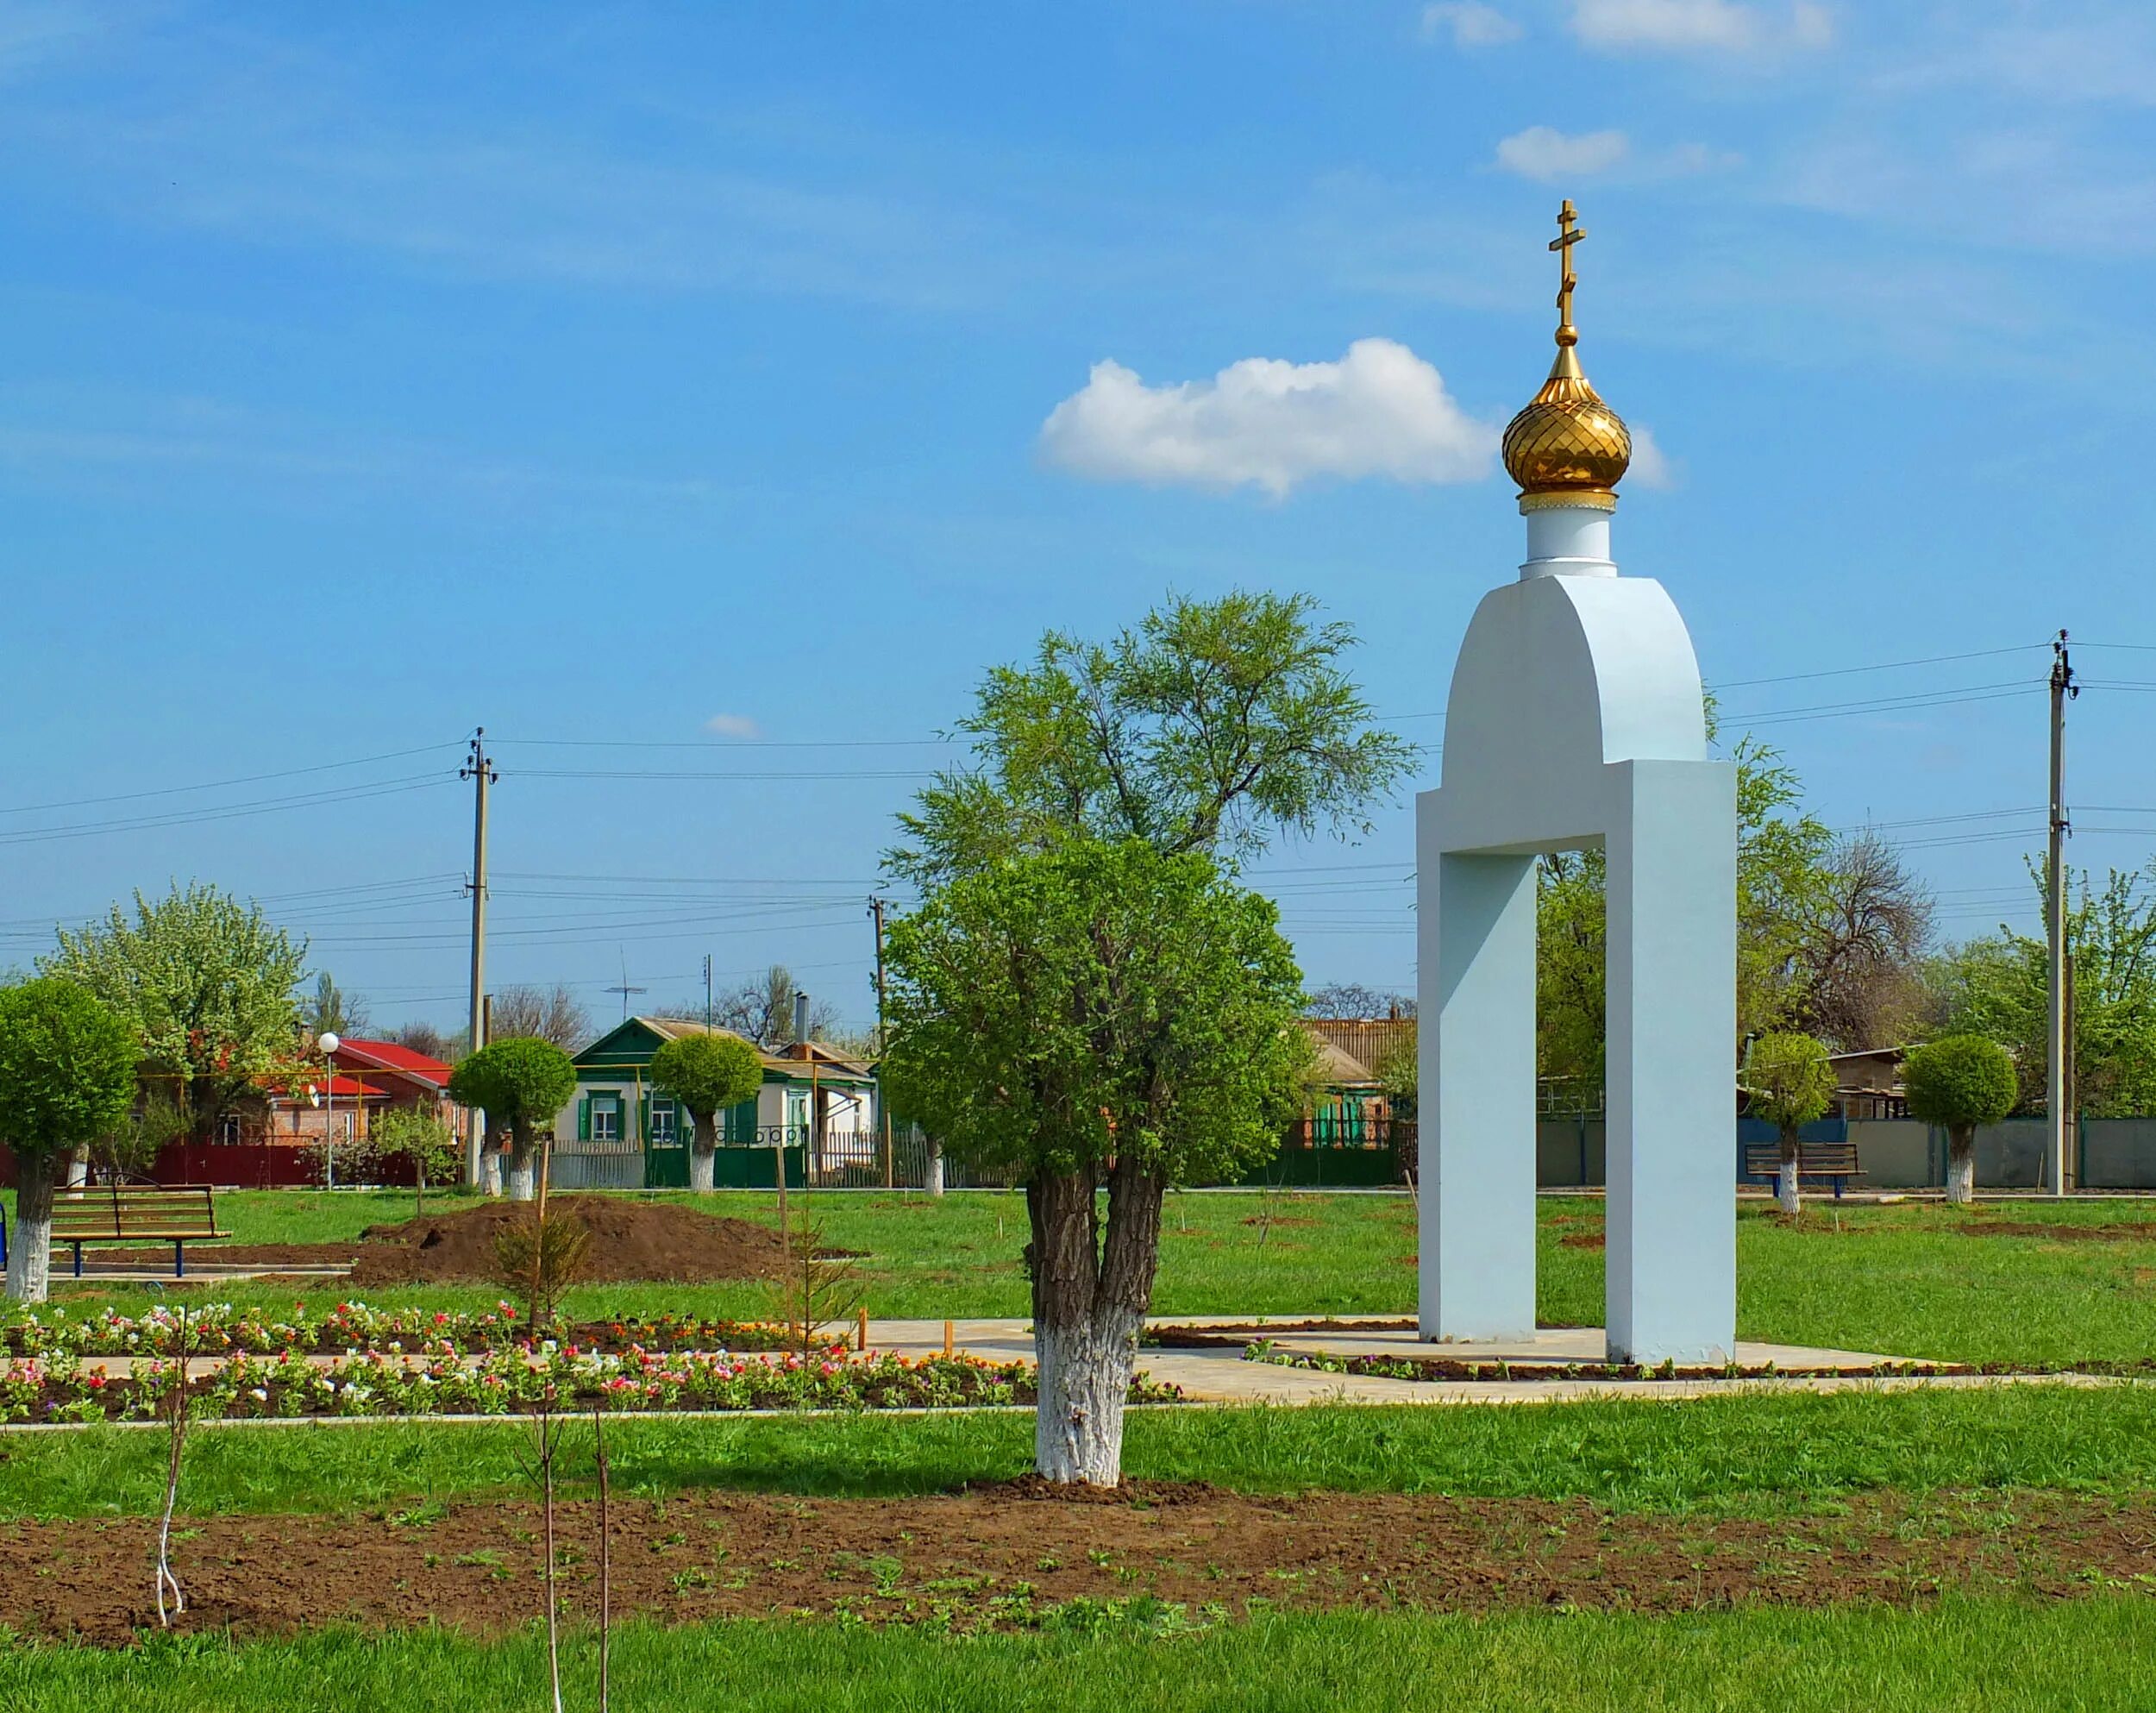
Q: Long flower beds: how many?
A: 2